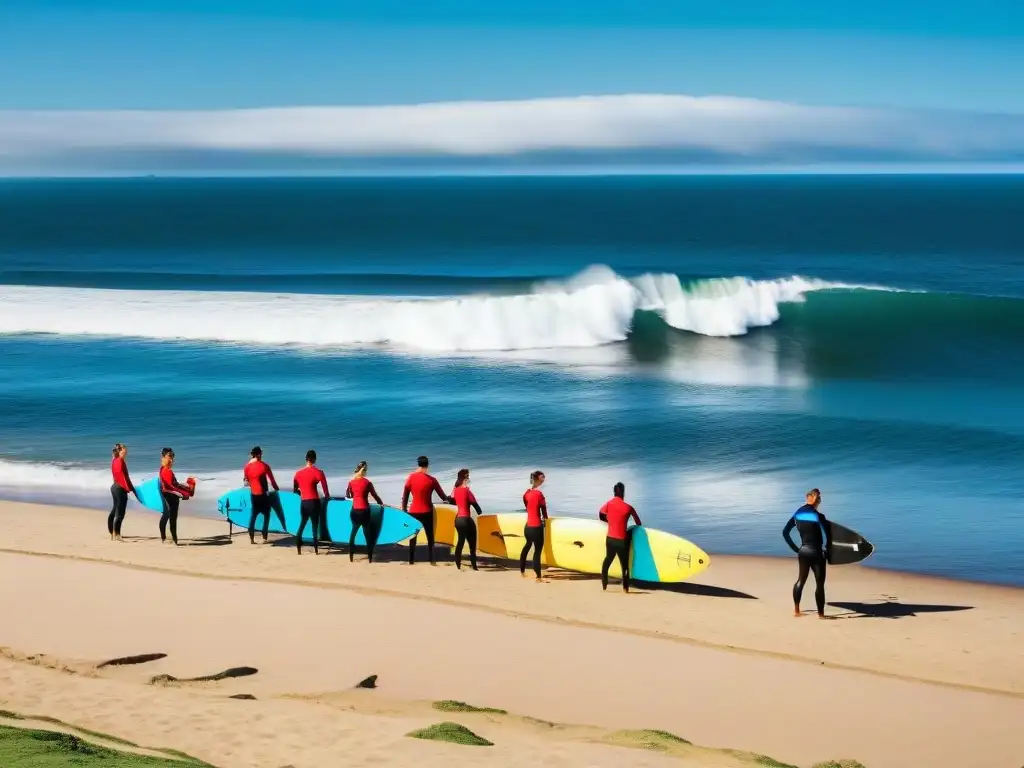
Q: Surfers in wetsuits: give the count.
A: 10